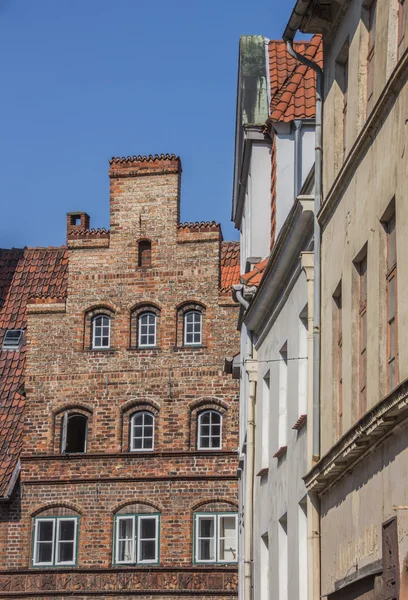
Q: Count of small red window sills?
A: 3